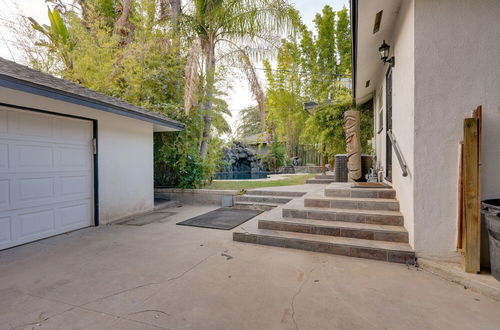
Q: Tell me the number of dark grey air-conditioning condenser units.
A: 1